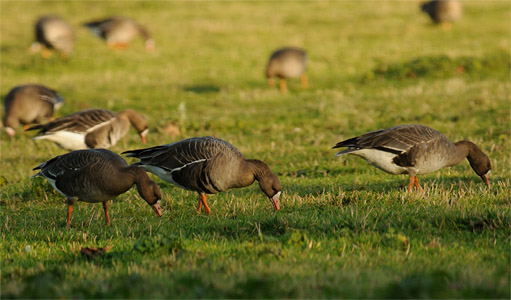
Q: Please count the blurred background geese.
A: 5